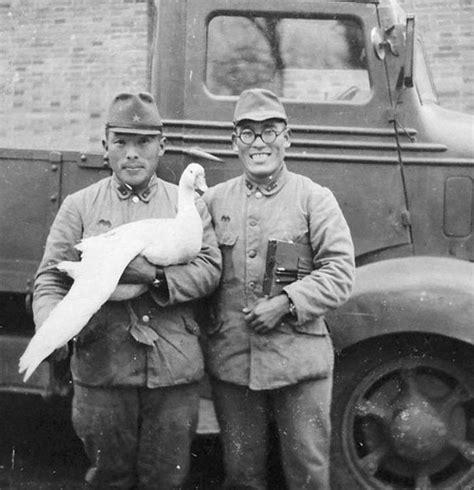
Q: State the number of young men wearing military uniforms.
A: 2